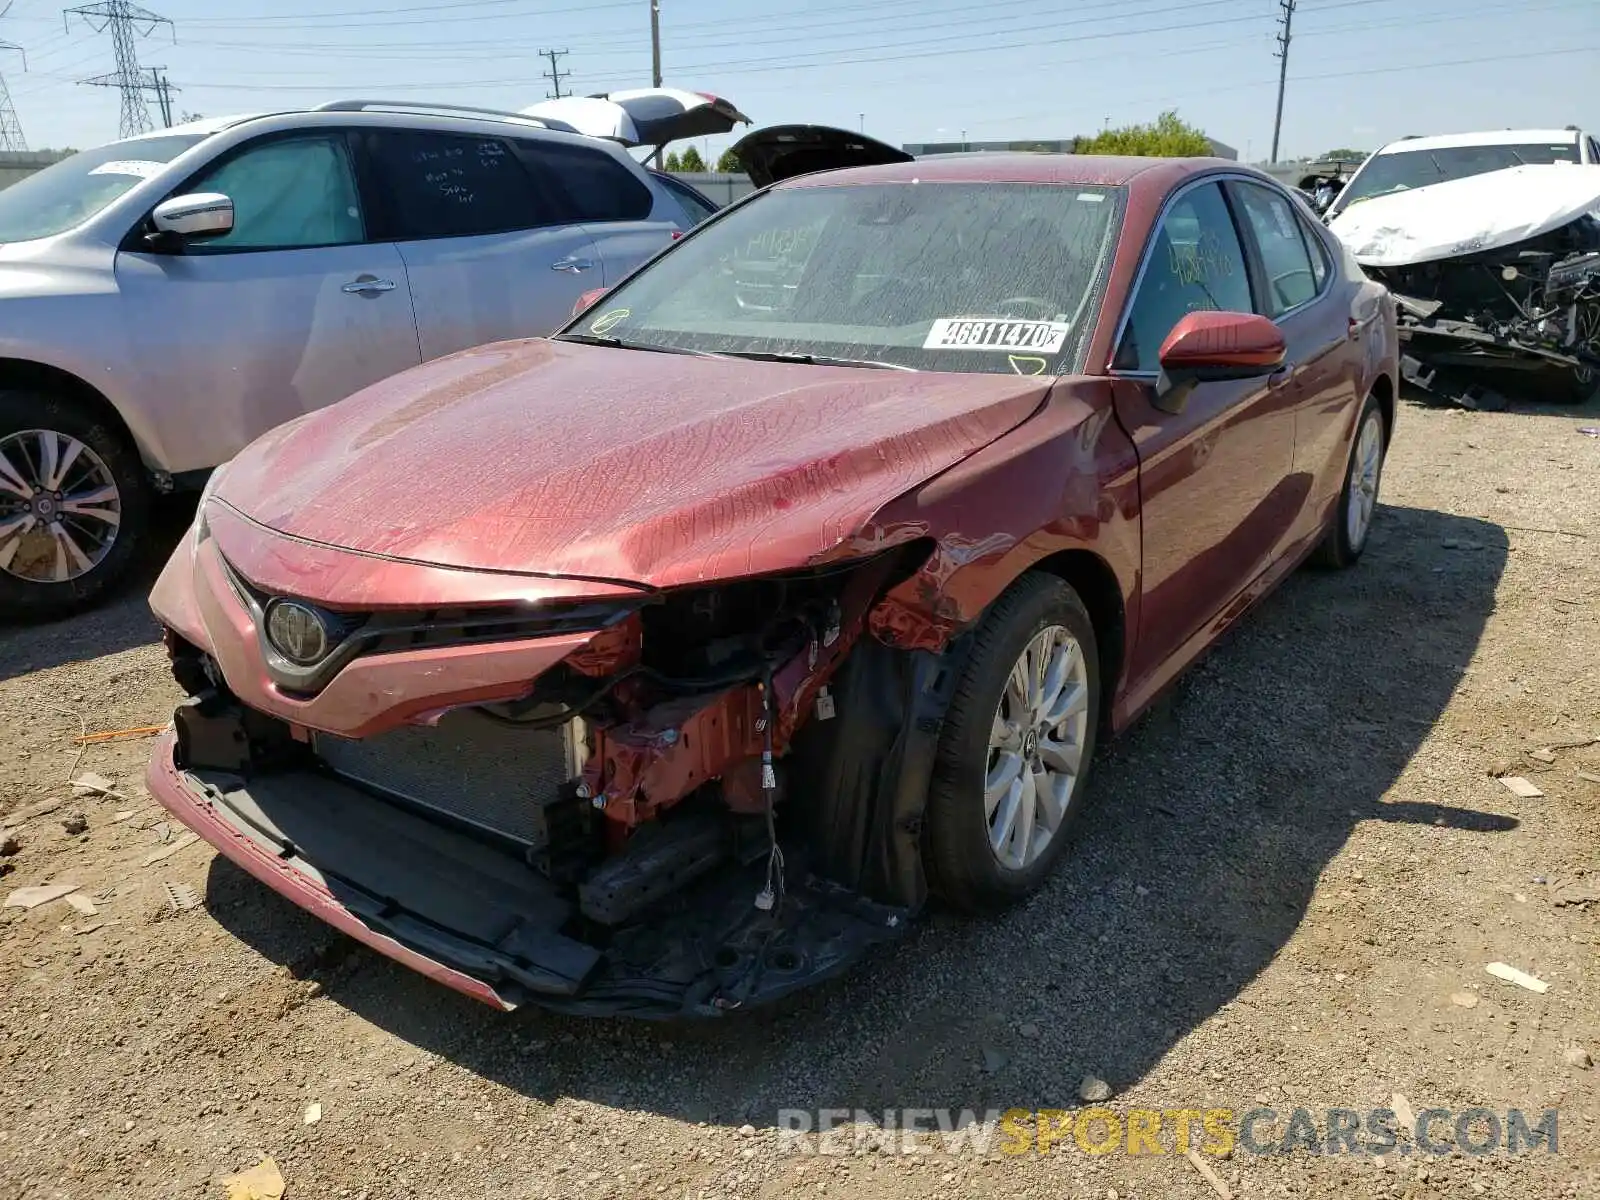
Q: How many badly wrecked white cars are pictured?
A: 1